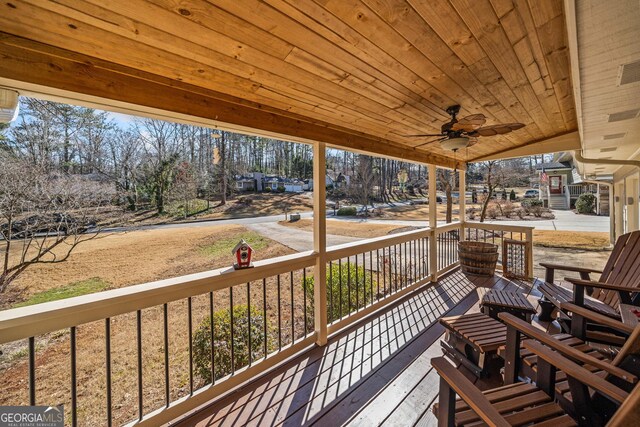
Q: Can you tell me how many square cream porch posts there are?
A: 3